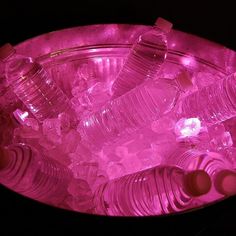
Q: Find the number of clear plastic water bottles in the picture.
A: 7